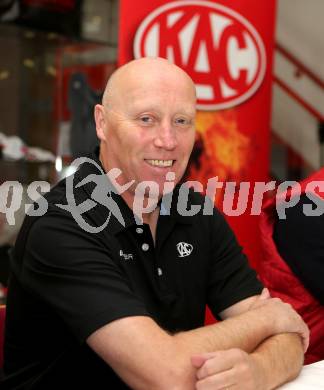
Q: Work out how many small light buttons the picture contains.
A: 3